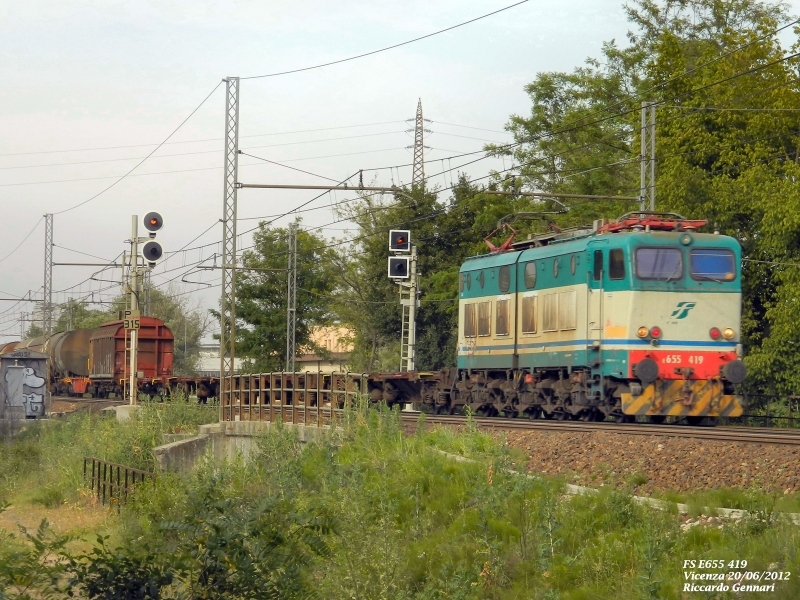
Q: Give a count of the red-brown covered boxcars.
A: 1